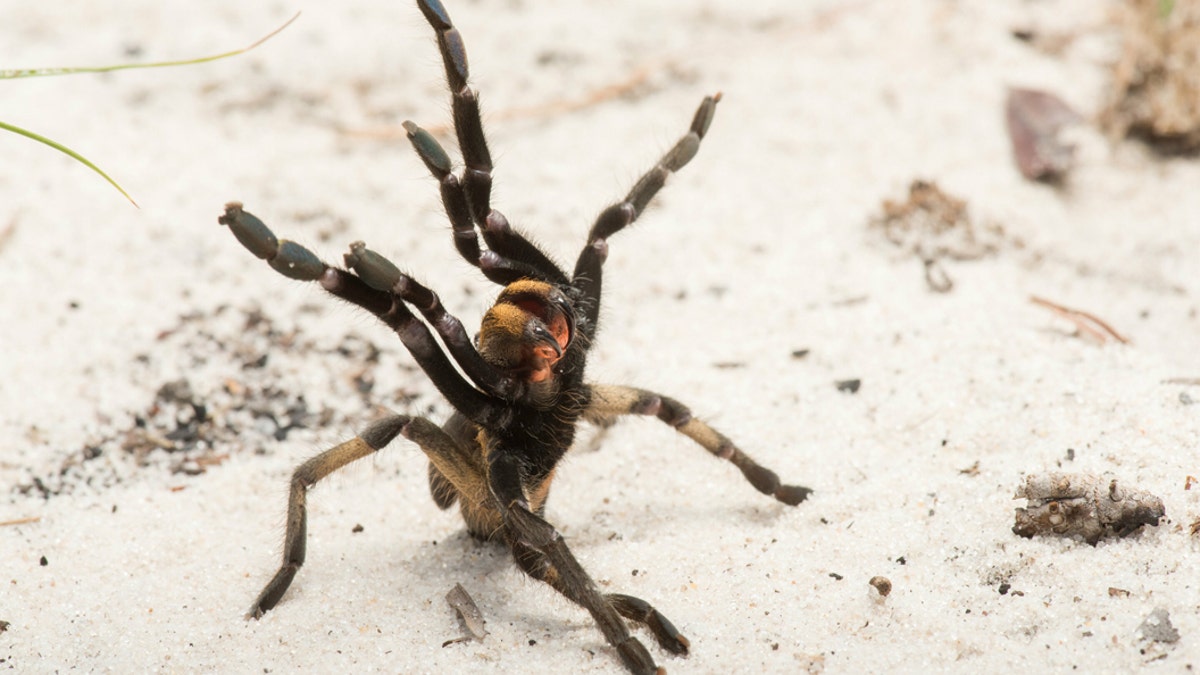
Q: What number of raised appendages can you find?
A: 5